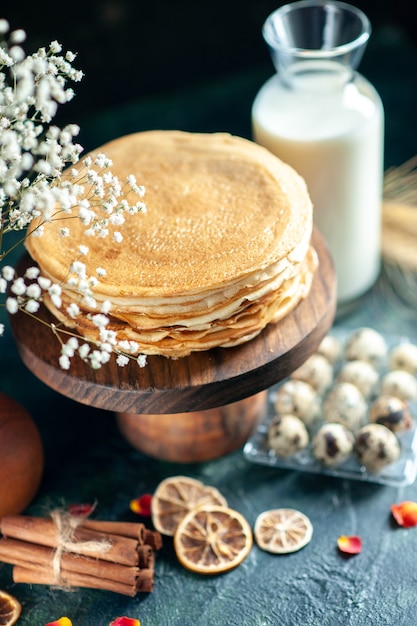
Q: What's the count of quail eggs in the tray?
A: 12